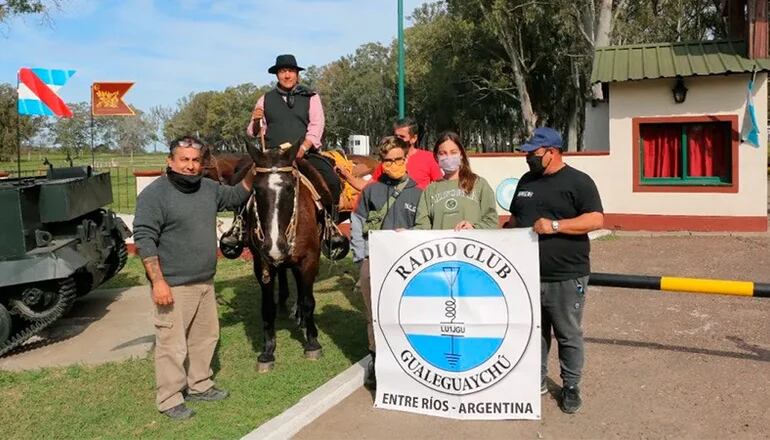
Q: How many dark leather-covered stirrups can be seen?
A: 2